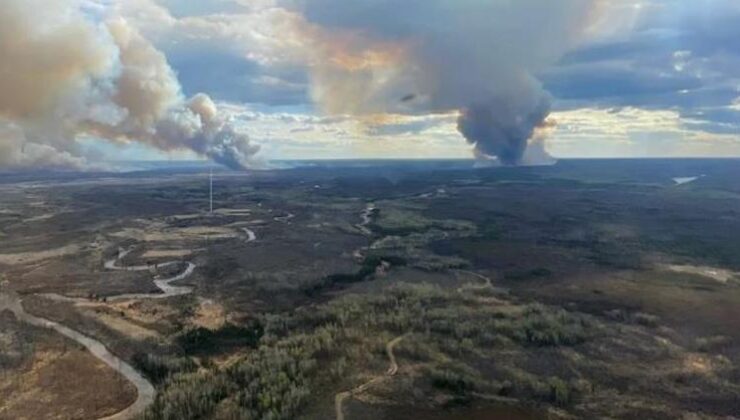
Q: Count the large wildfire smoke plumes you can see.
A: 2